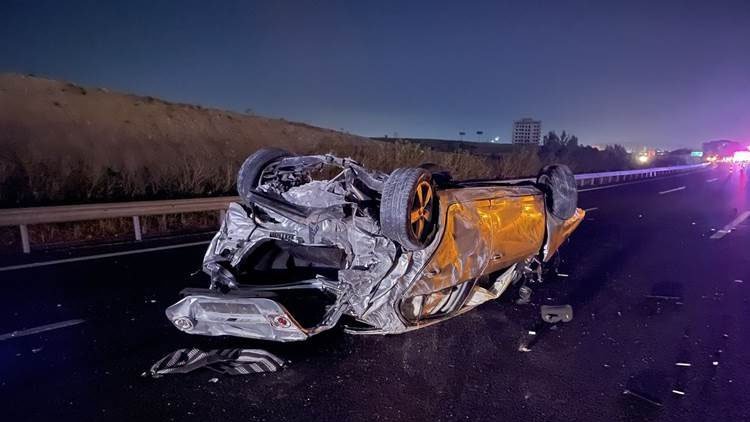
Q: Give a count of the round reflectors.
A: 2